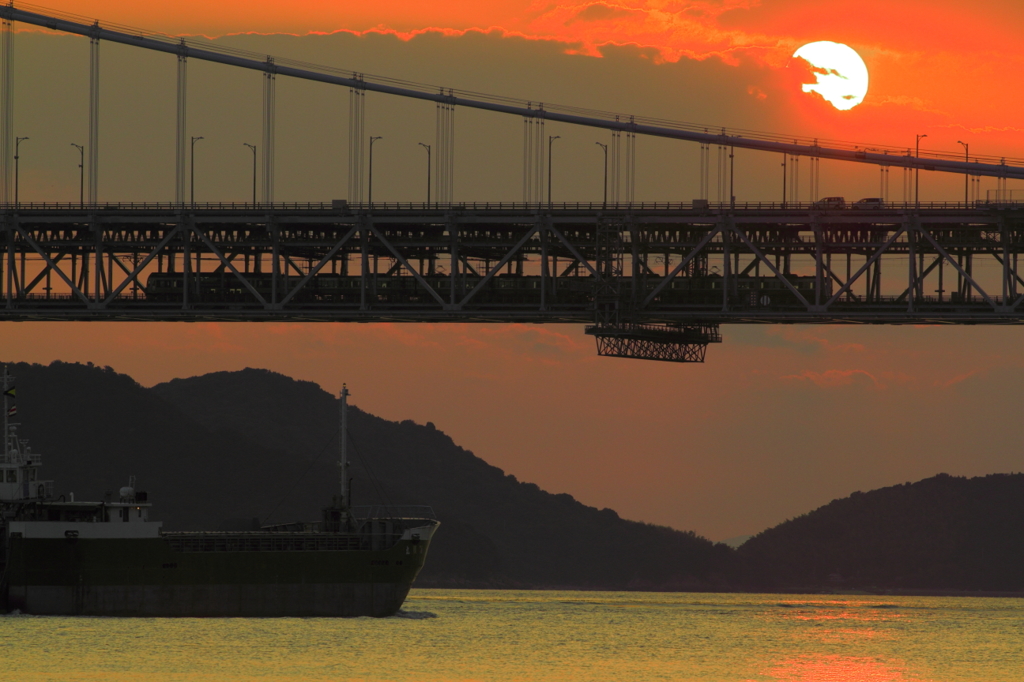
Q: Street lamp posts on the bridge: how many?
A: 12